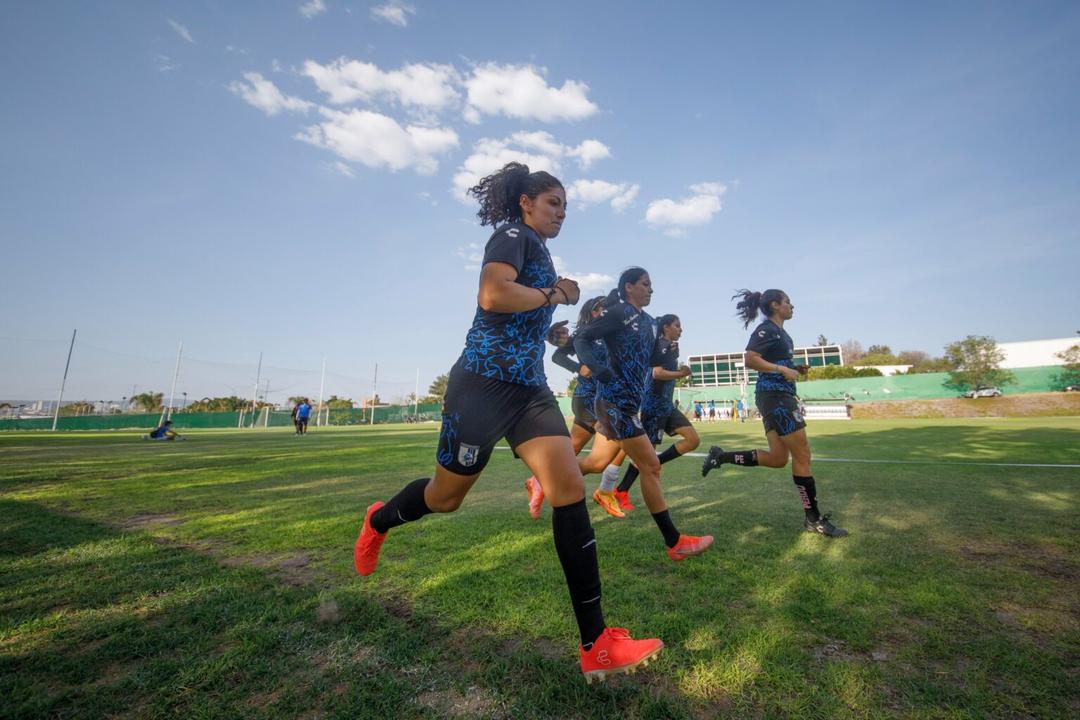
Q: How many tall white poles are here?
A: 6